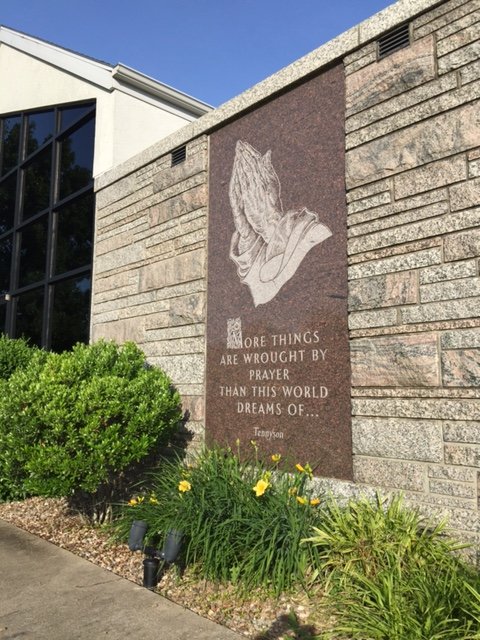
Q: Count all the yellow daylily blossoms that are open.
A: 2